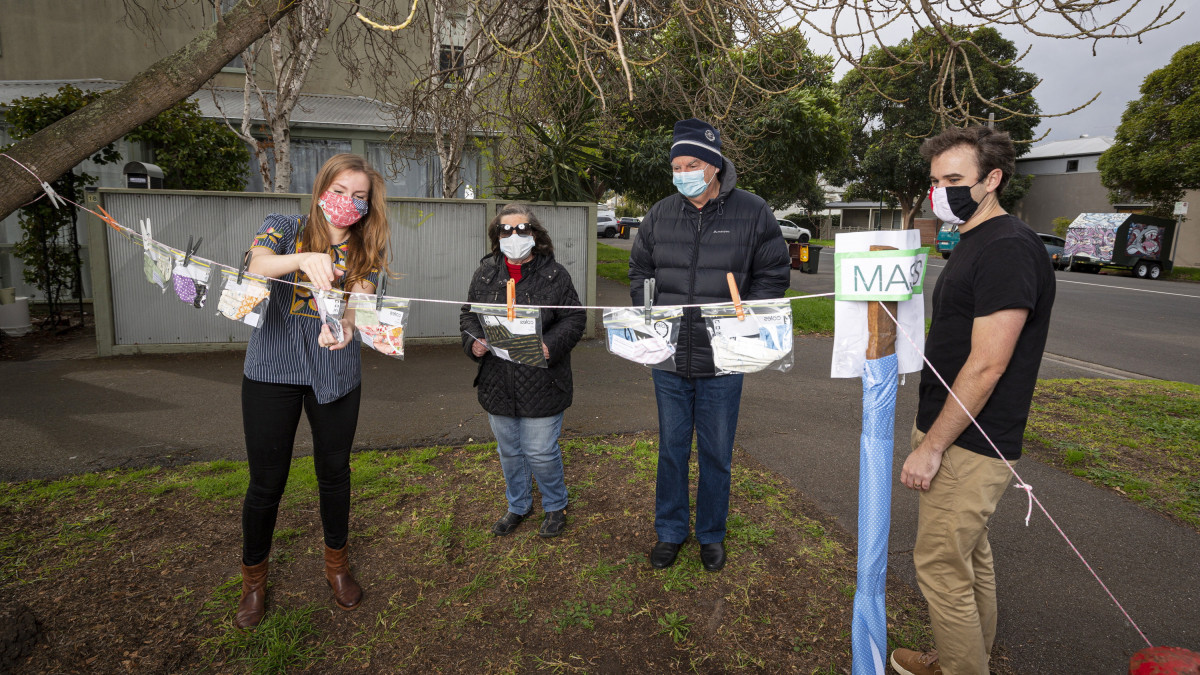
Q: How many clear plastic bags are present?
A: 8